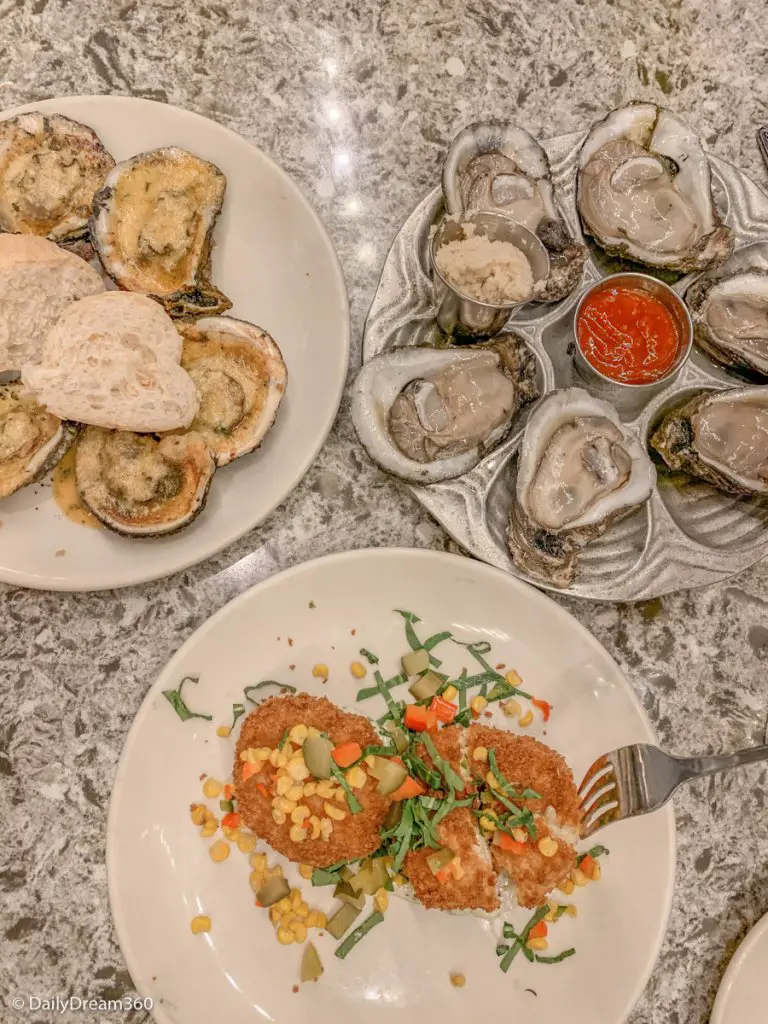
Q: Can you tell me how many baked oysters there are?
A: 5